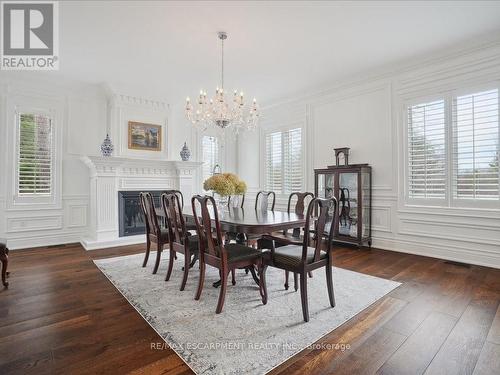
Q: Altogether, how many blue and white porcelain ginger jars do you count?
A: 2